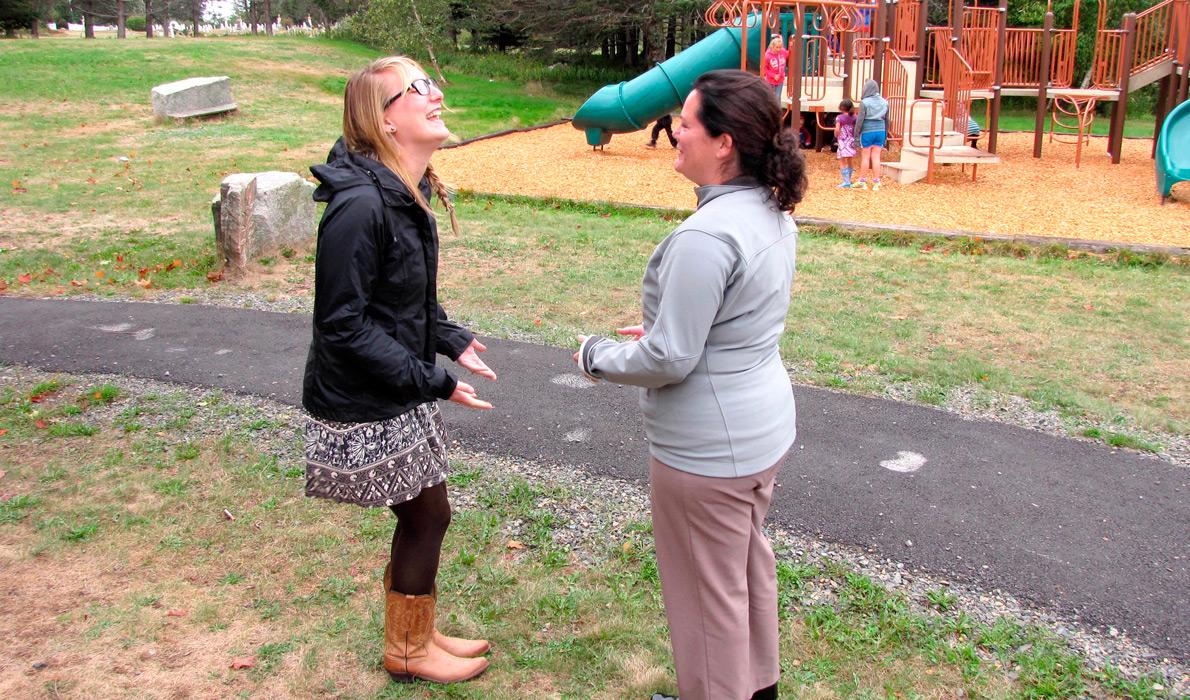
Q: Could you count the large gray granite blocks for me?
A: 2